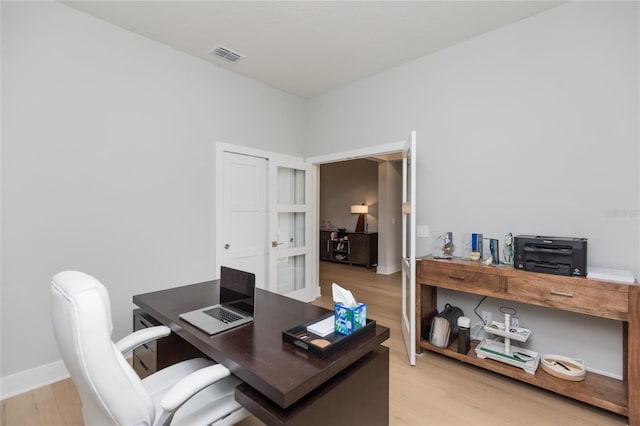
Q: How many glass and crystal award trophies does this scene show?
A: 4